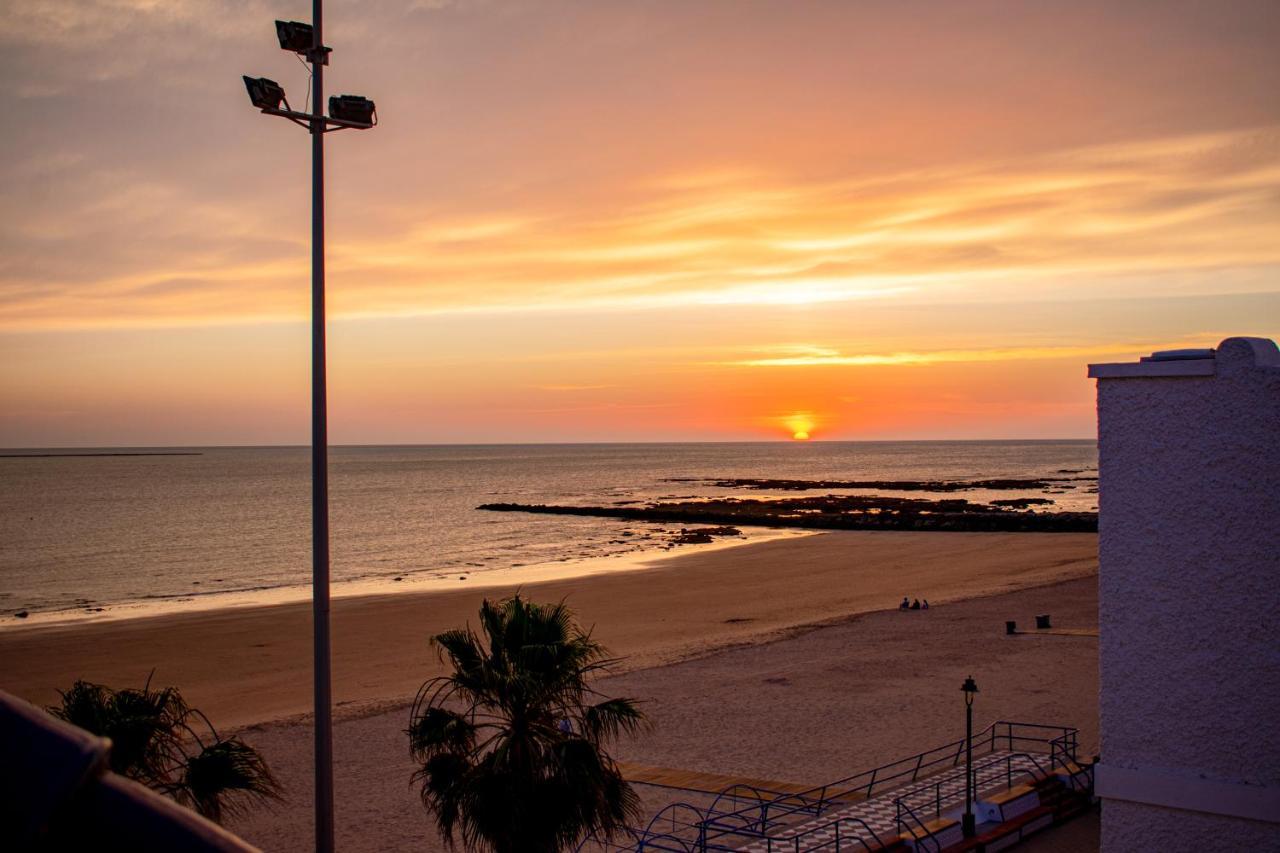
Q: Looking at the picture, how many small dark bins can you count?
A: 2